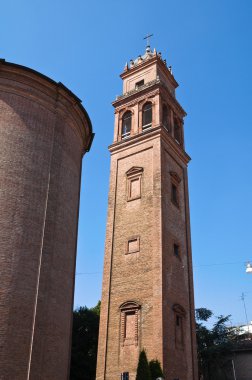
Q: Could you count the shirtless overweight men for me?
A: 0